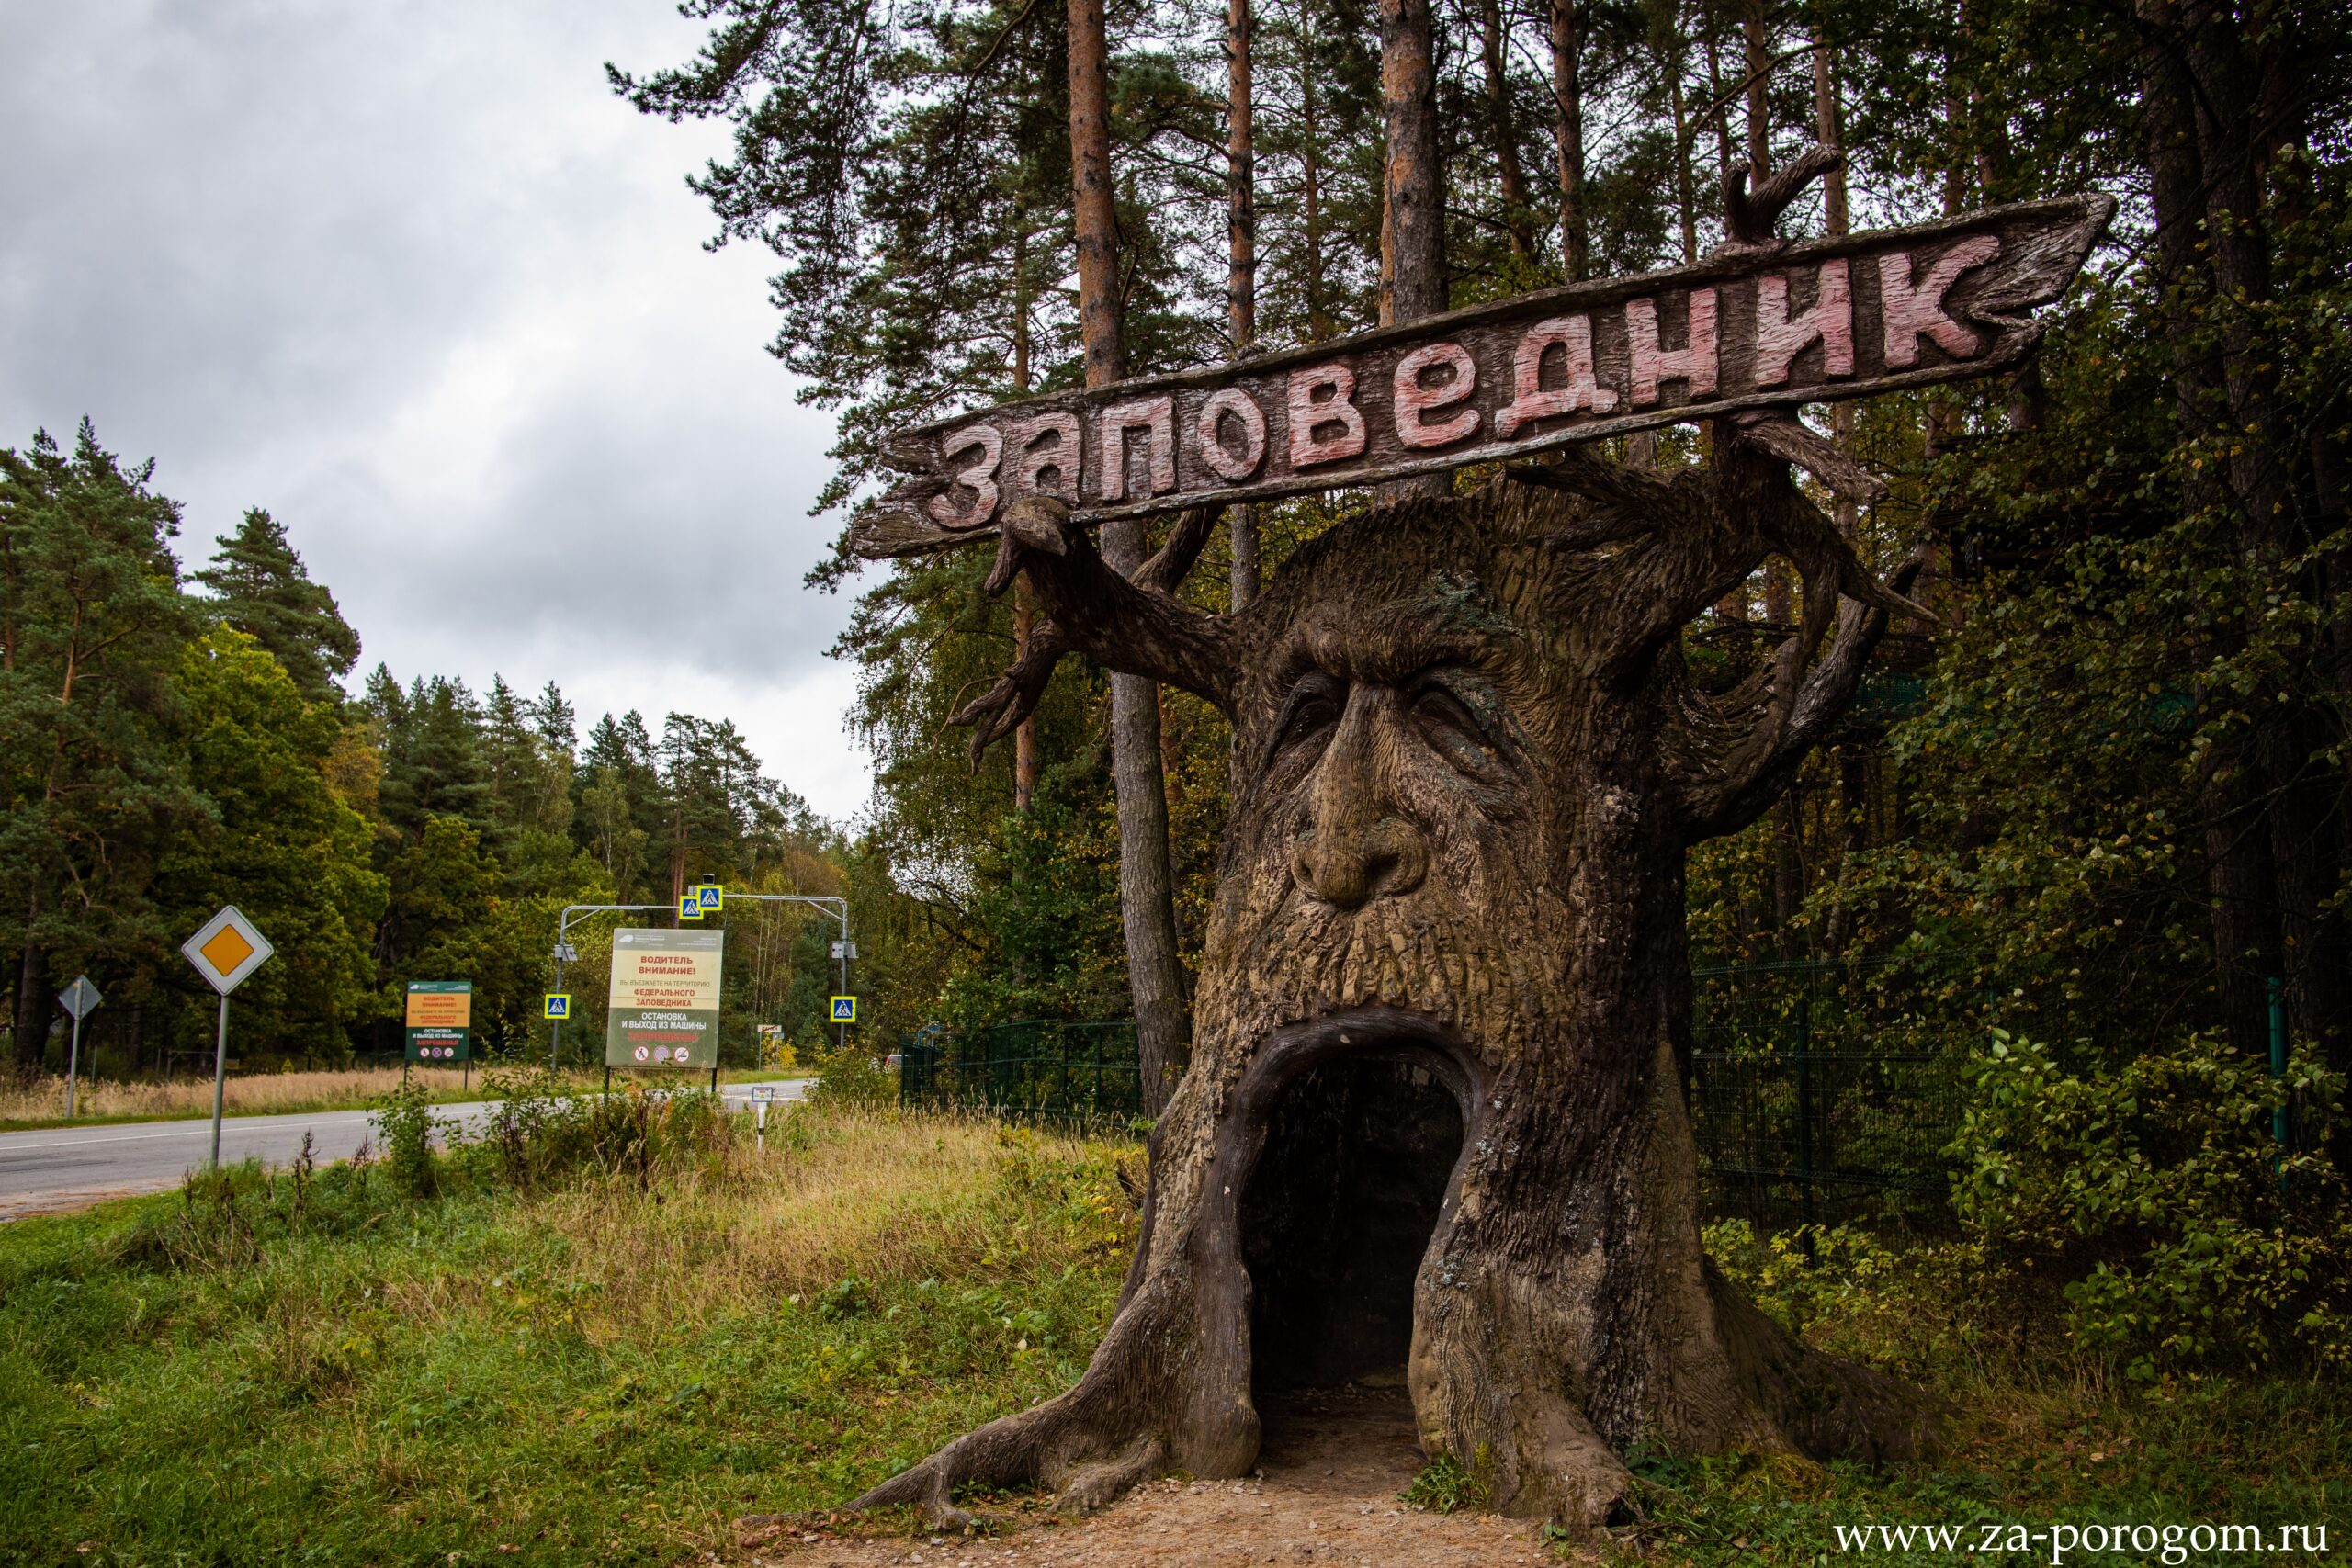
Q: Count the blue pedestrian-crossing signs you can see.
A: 4